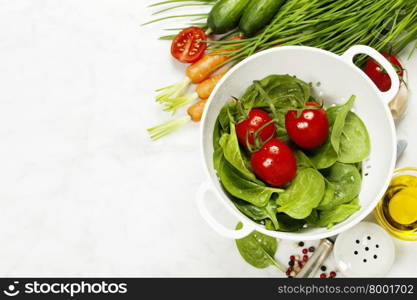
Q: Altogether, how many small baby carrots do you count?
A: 3